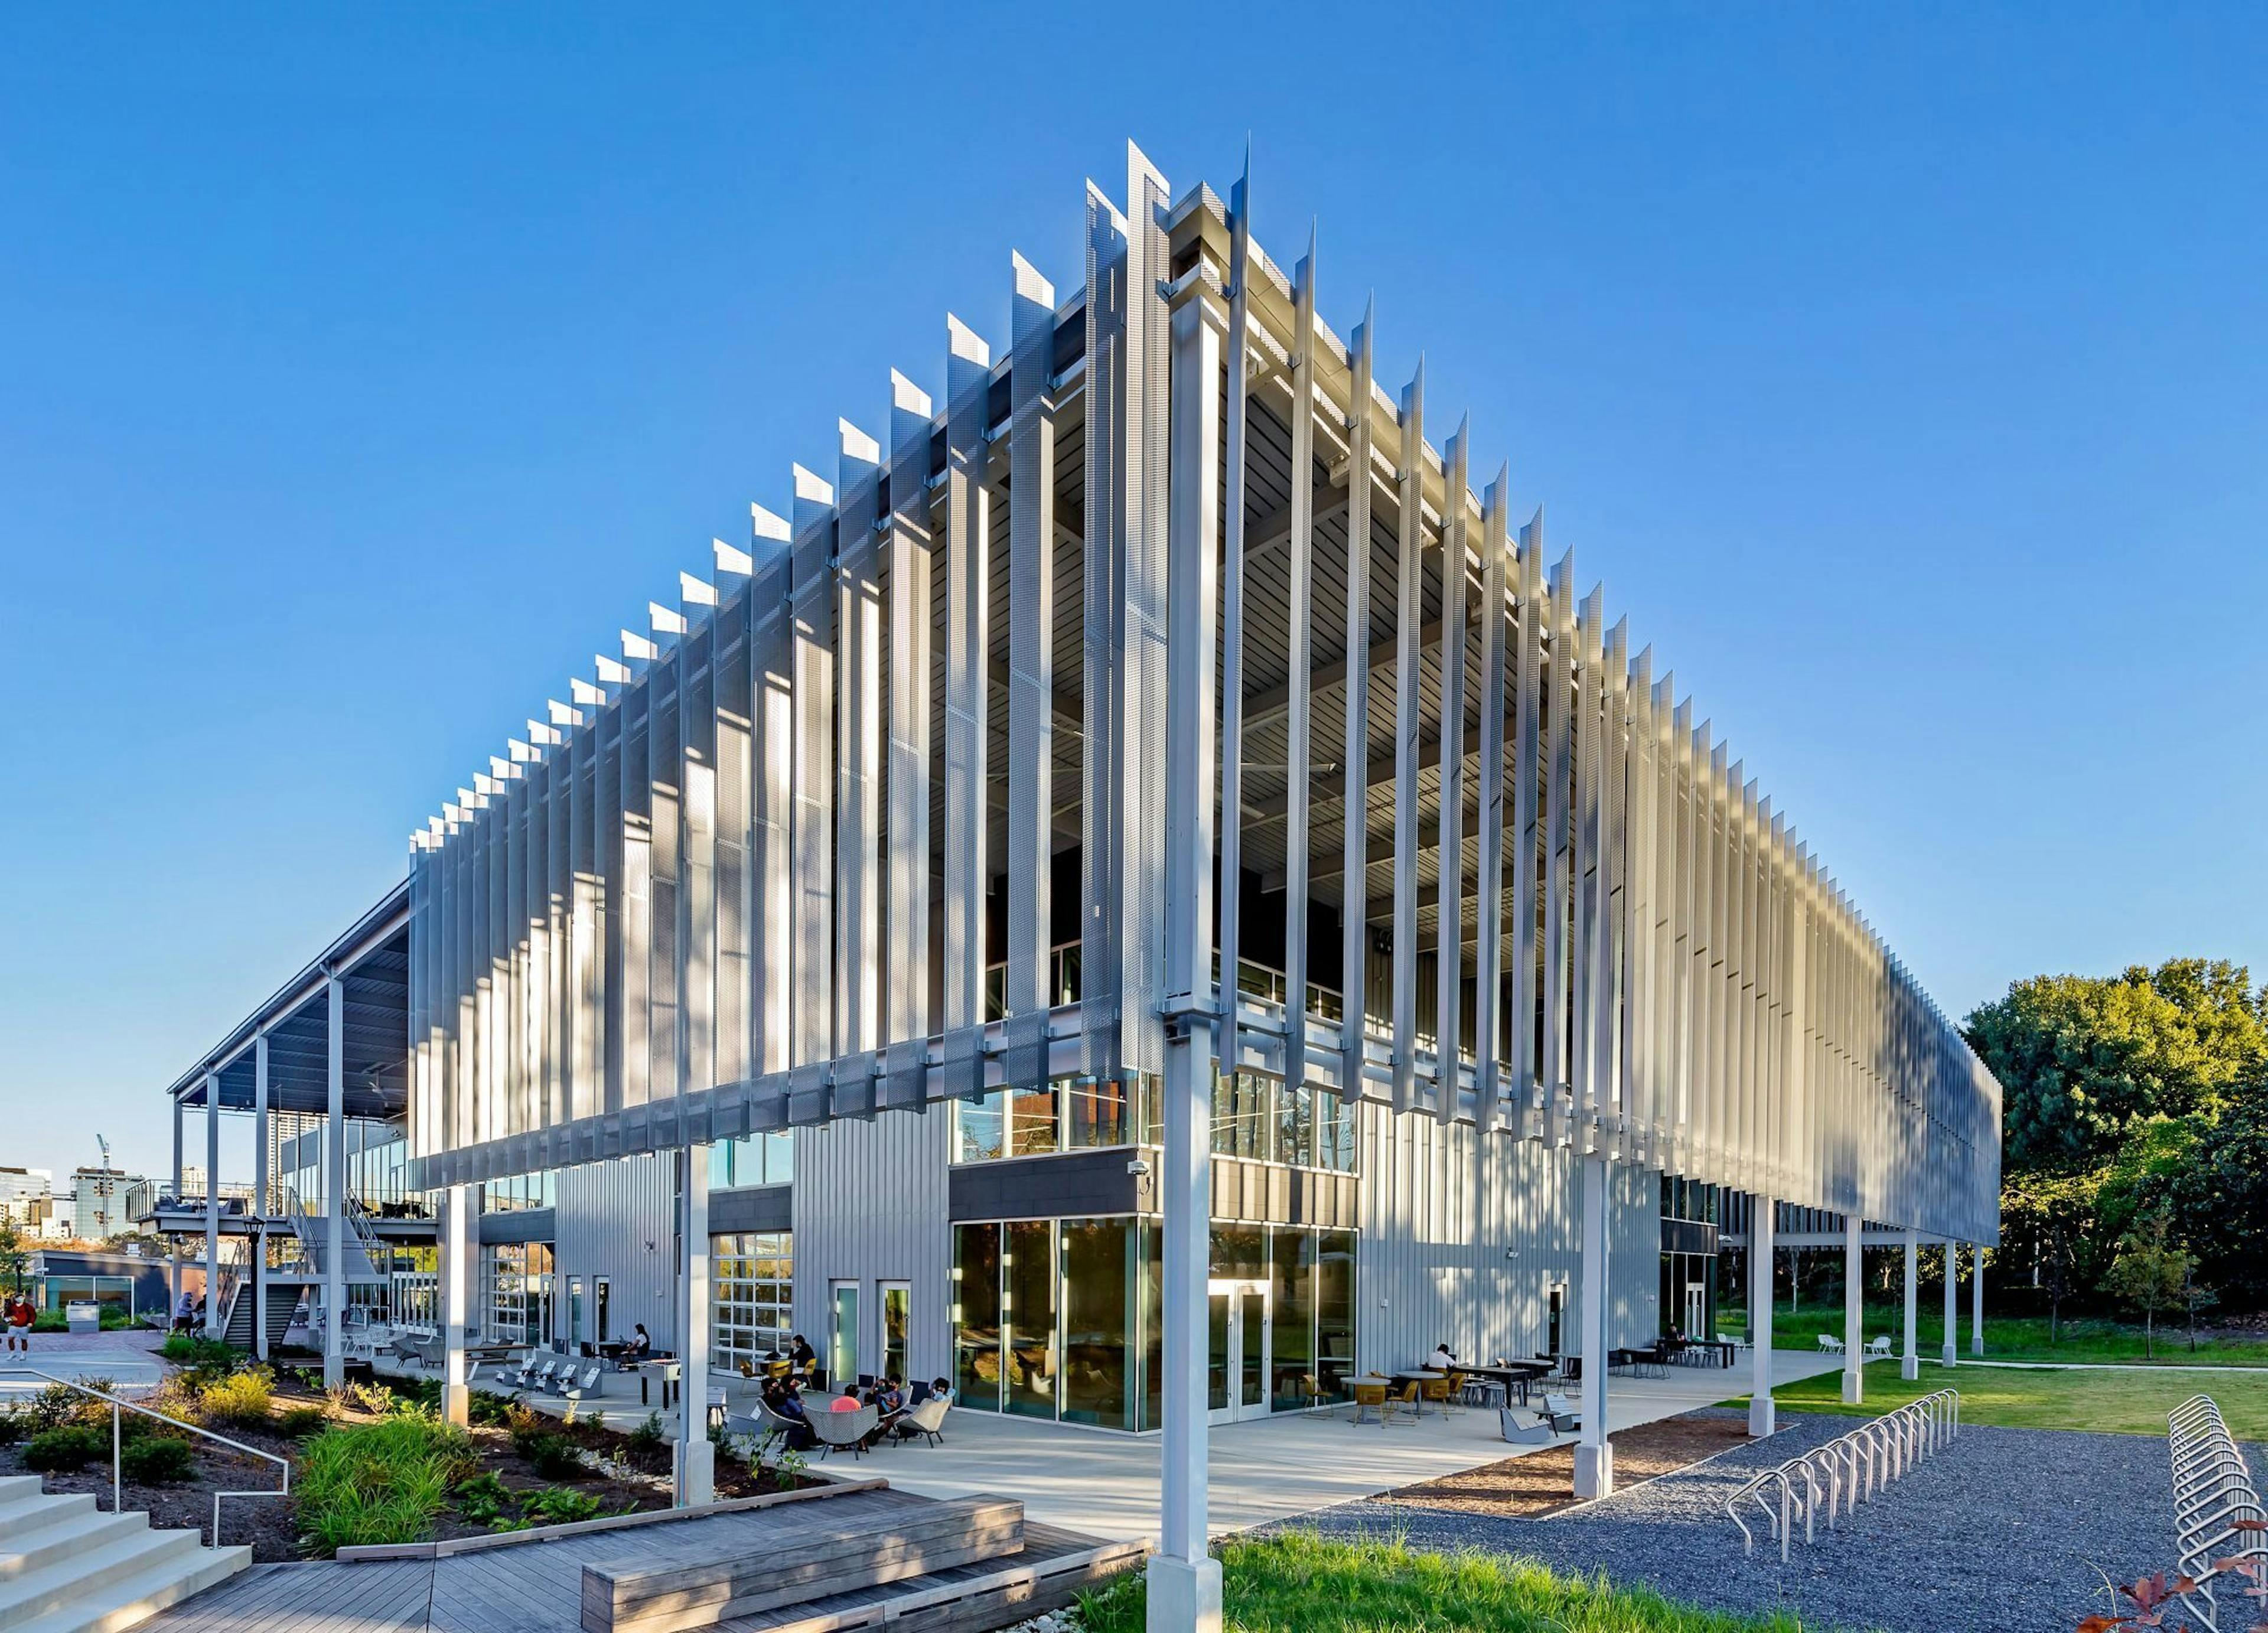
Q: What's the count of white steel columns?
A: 13